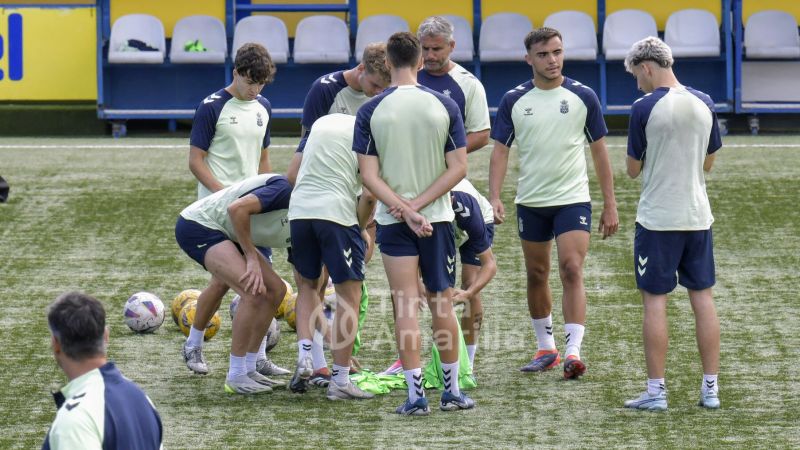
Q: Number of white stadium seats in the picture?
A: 11